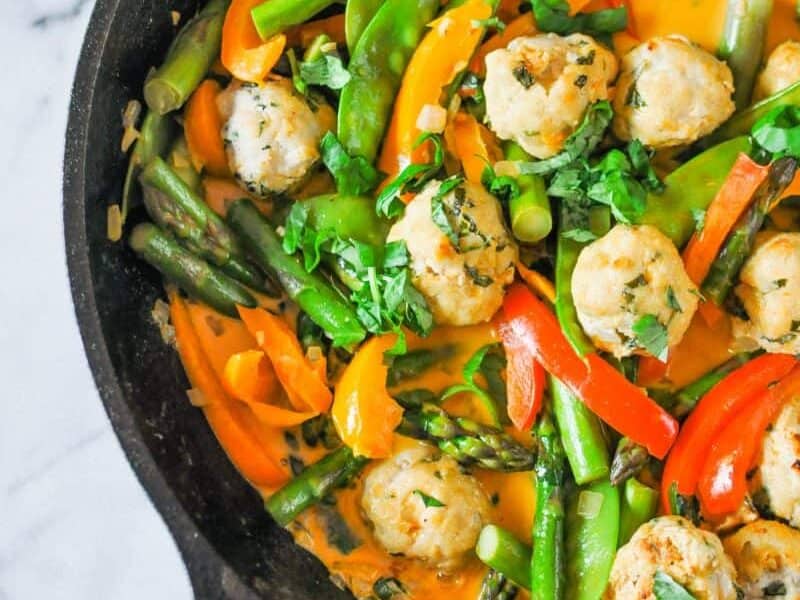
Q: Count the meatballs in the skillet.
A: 11